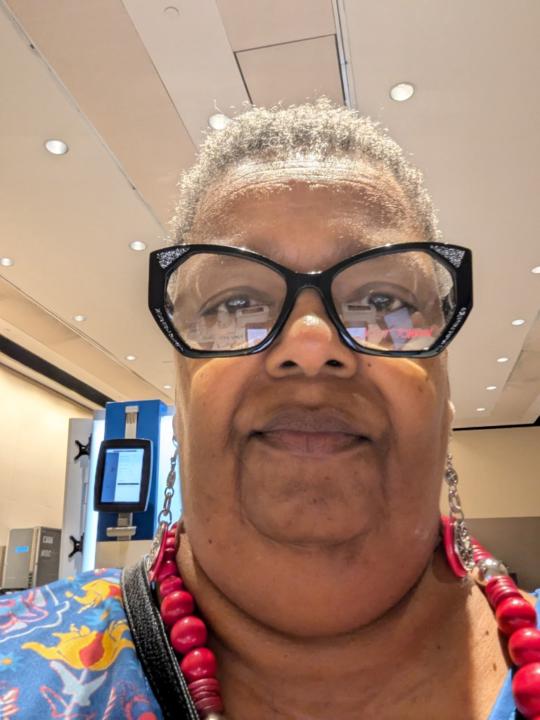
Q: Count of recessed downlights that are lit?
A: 13